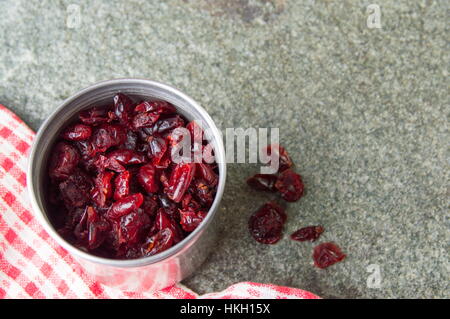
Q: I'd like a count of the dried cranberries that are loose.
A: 6